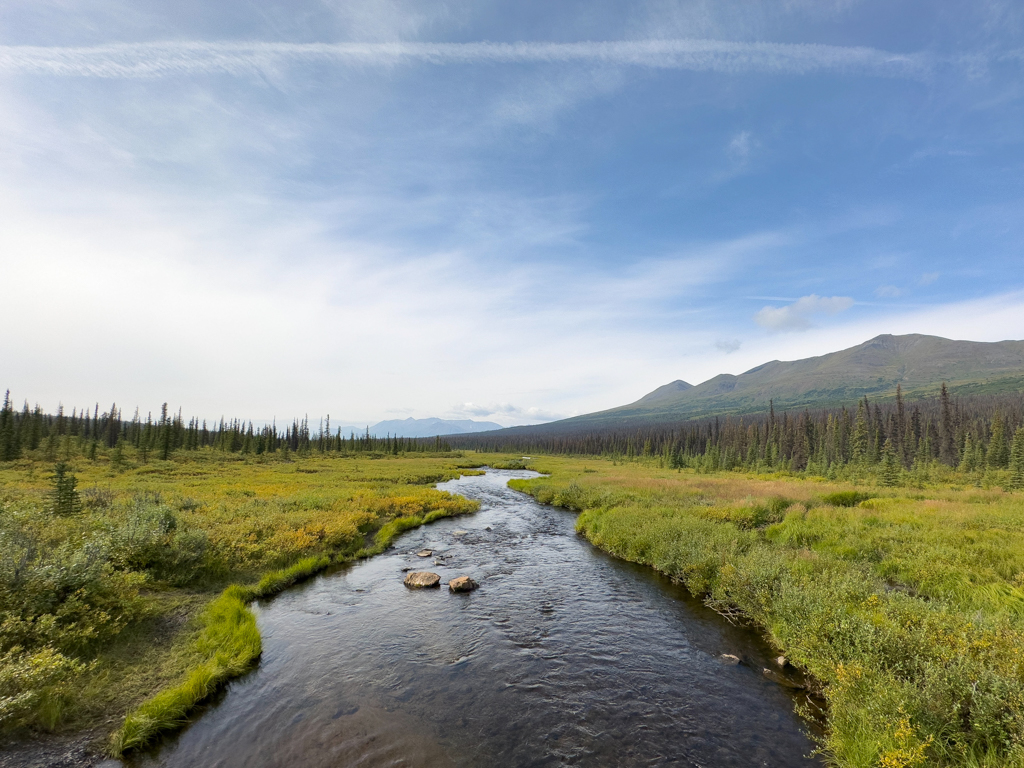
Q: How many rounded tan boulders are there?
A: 2